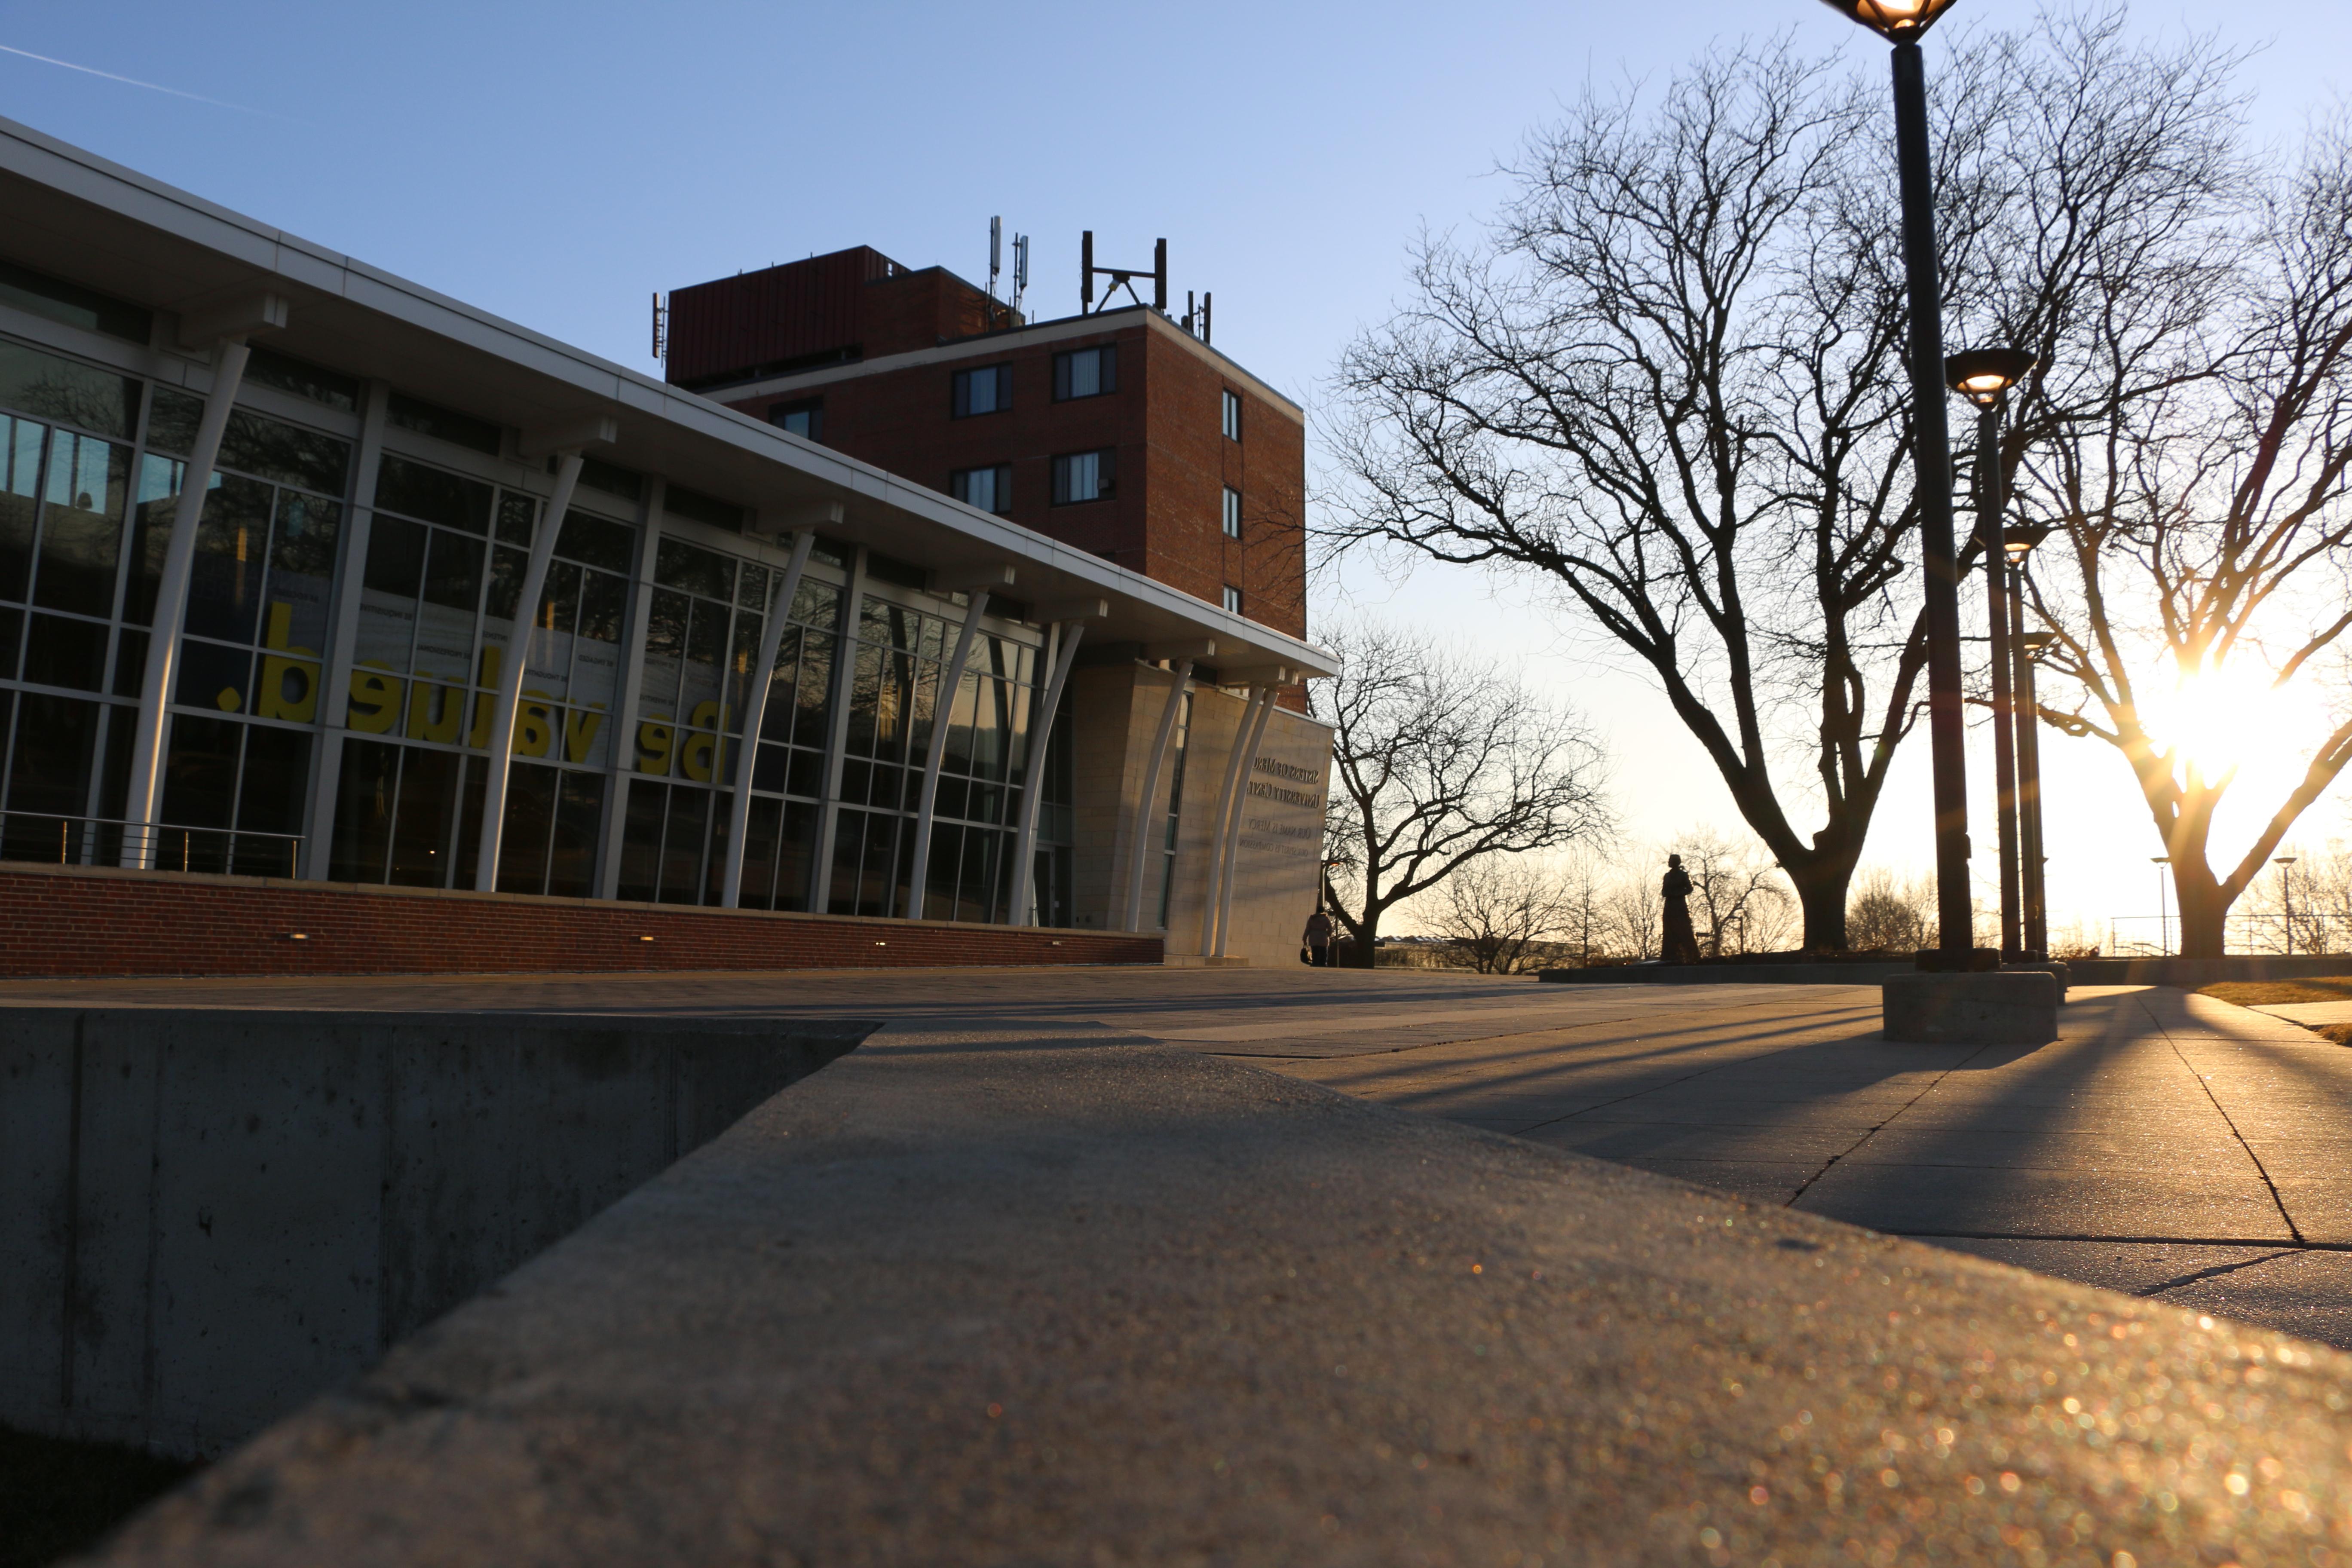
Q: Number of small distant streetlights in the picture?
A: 2